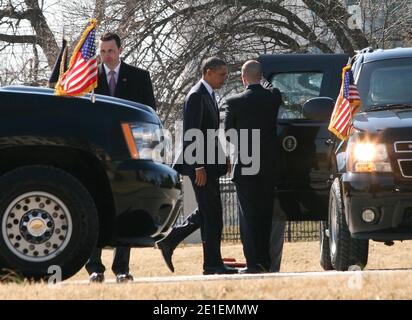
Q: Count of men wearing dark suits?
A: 3